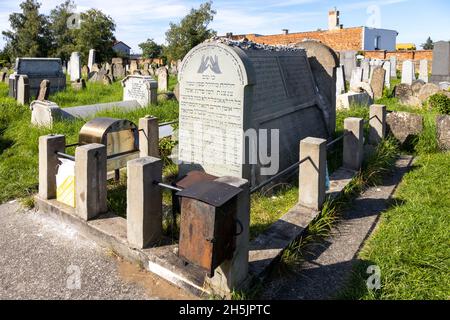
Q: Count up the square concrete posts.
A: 8